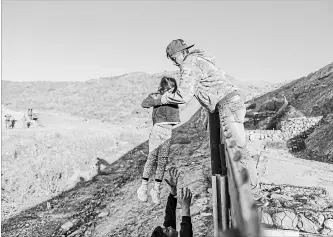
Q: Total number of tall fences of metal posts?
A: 1